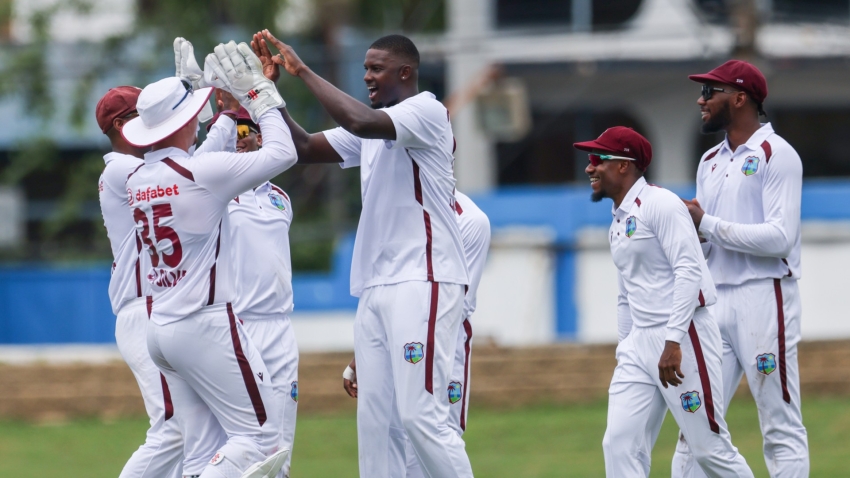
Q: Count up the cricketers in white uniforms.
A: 7